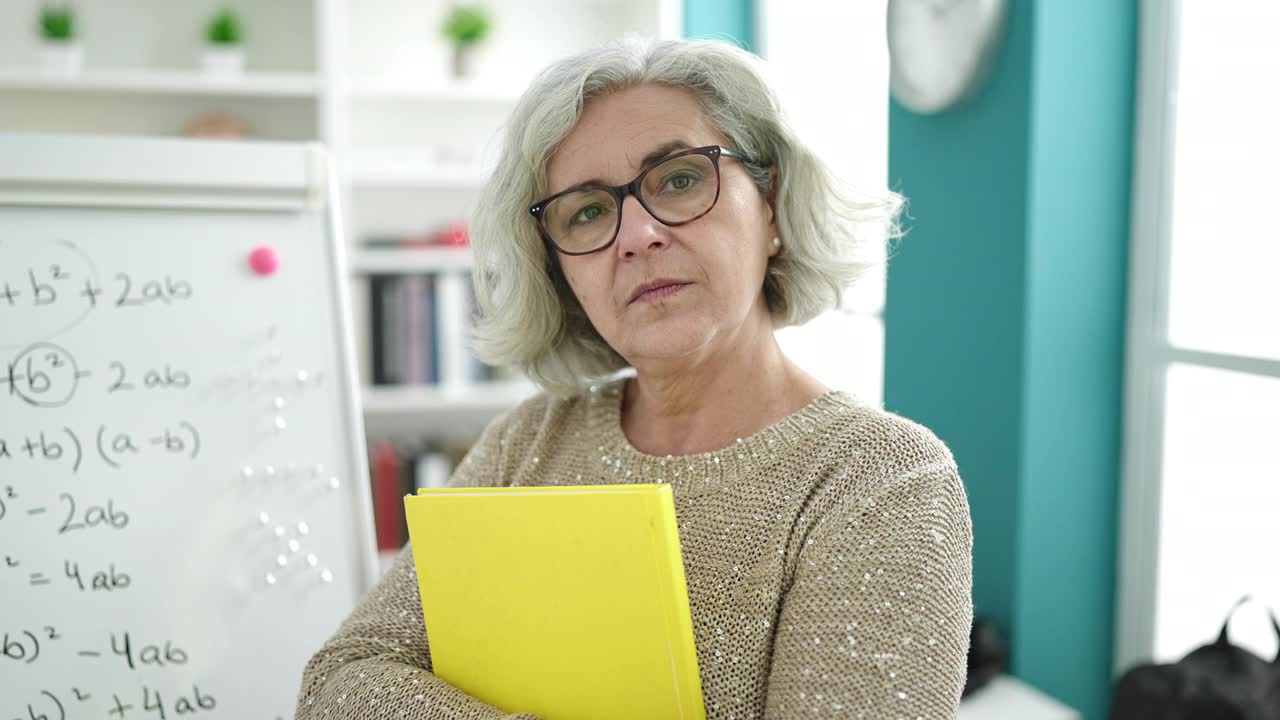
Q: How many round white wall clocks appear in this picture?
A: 1